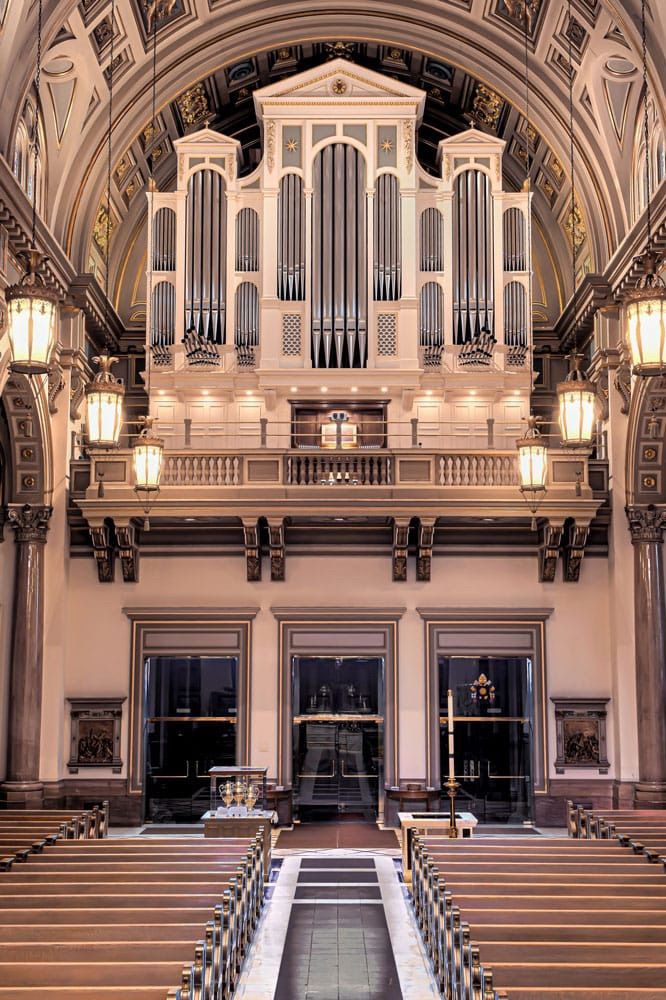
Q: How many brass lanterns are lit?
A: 6